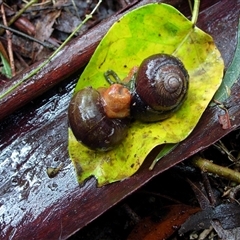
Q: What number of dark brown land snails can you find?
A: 2